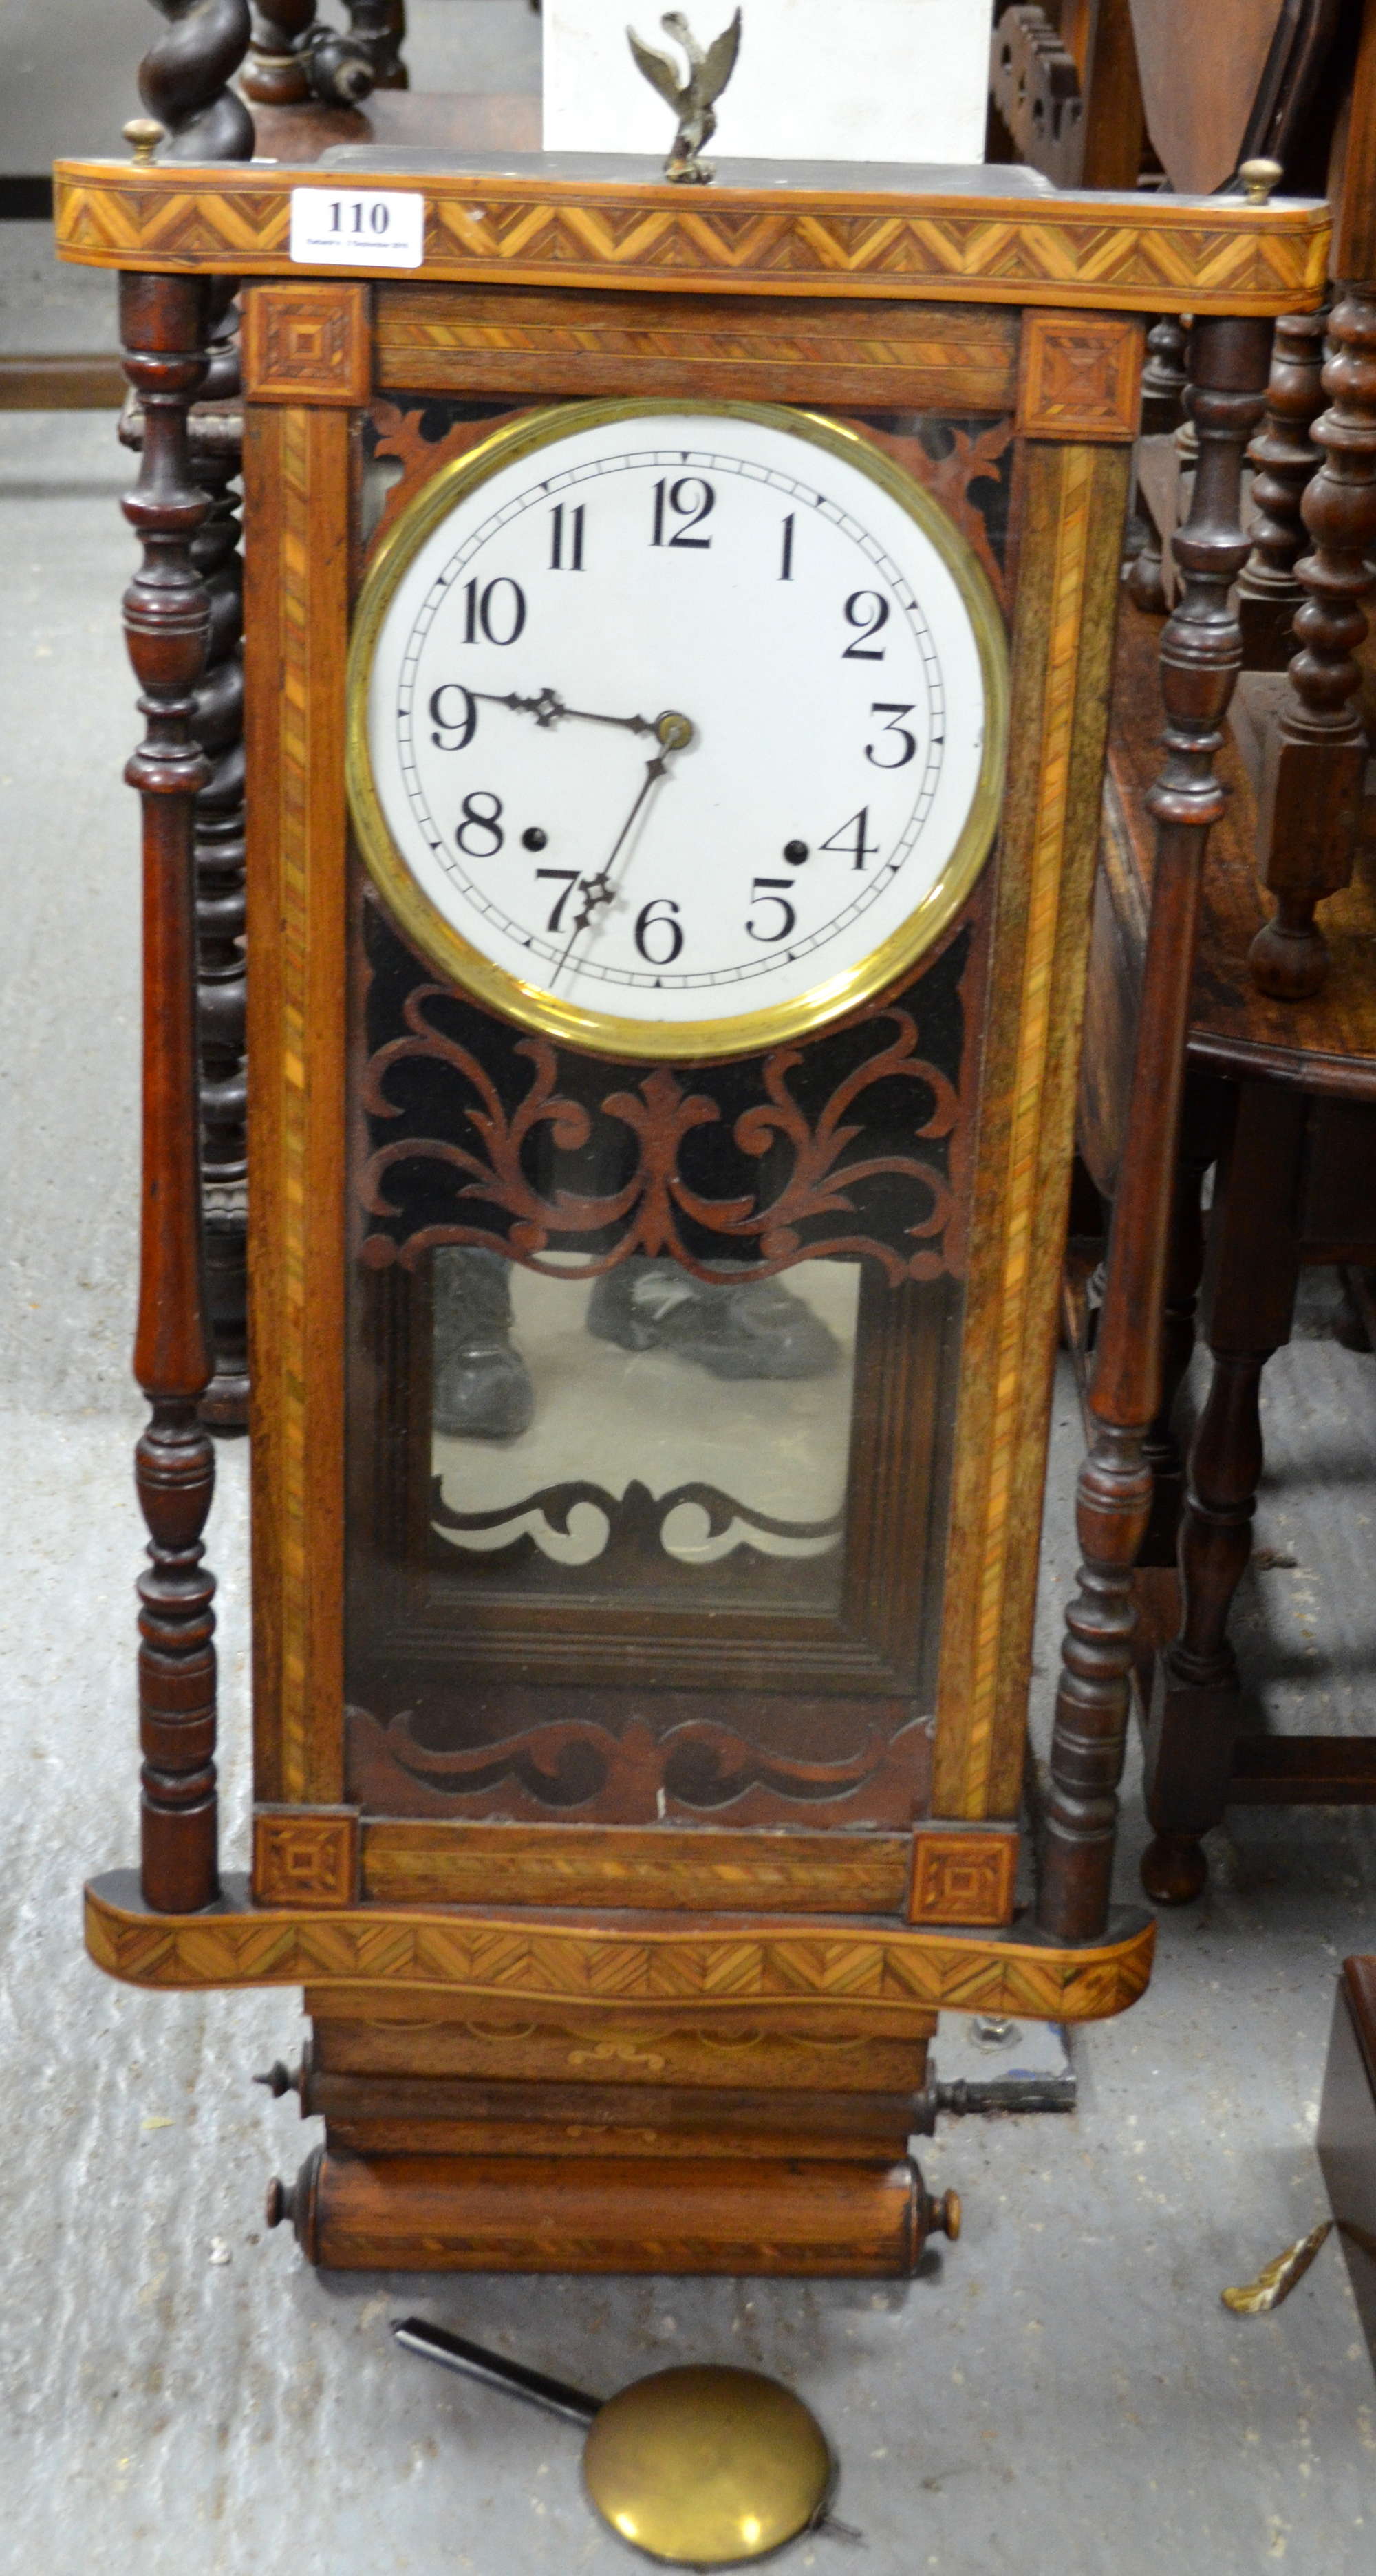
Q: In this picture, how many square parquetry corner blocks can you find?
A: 4